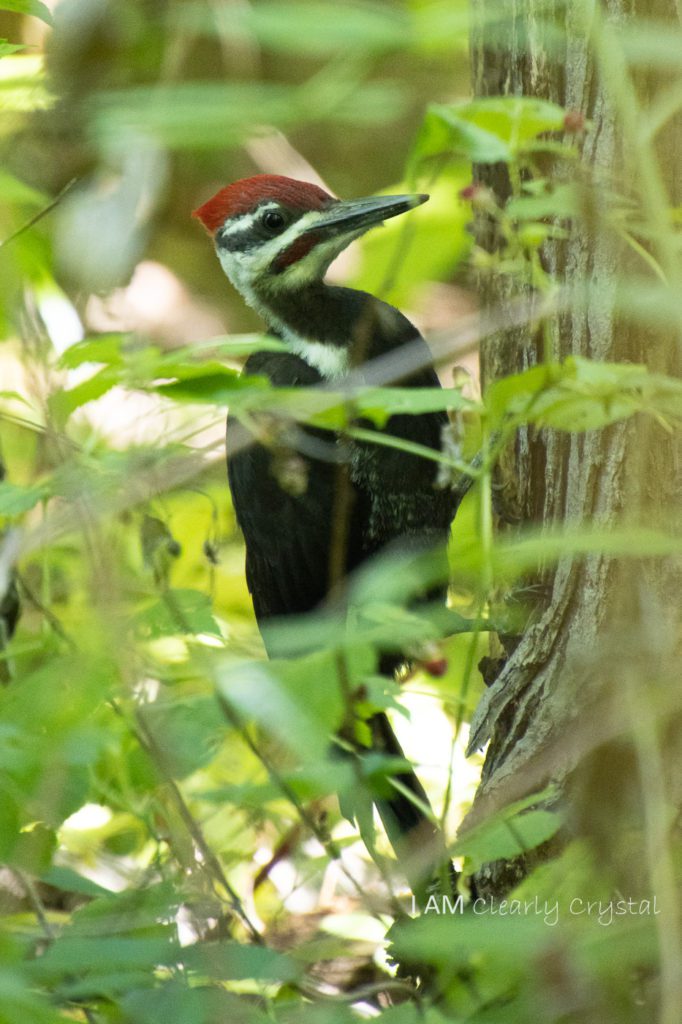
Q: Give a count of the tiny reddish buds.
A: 3